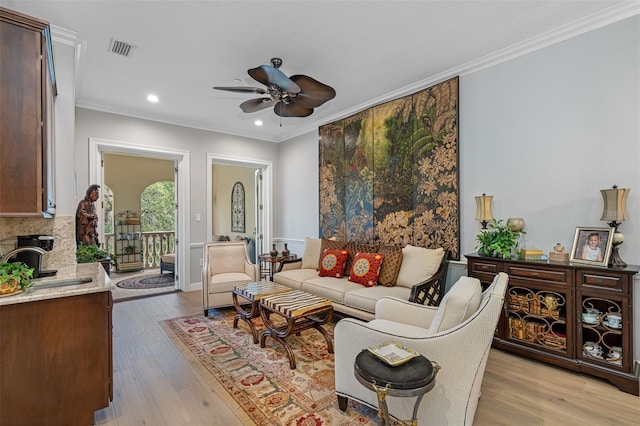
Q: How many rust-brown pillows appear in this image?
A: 3